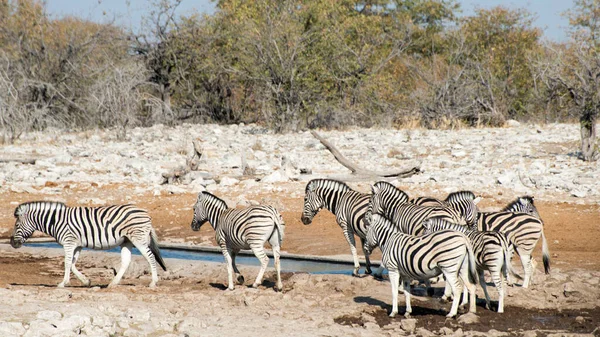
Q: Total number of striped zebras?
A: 8